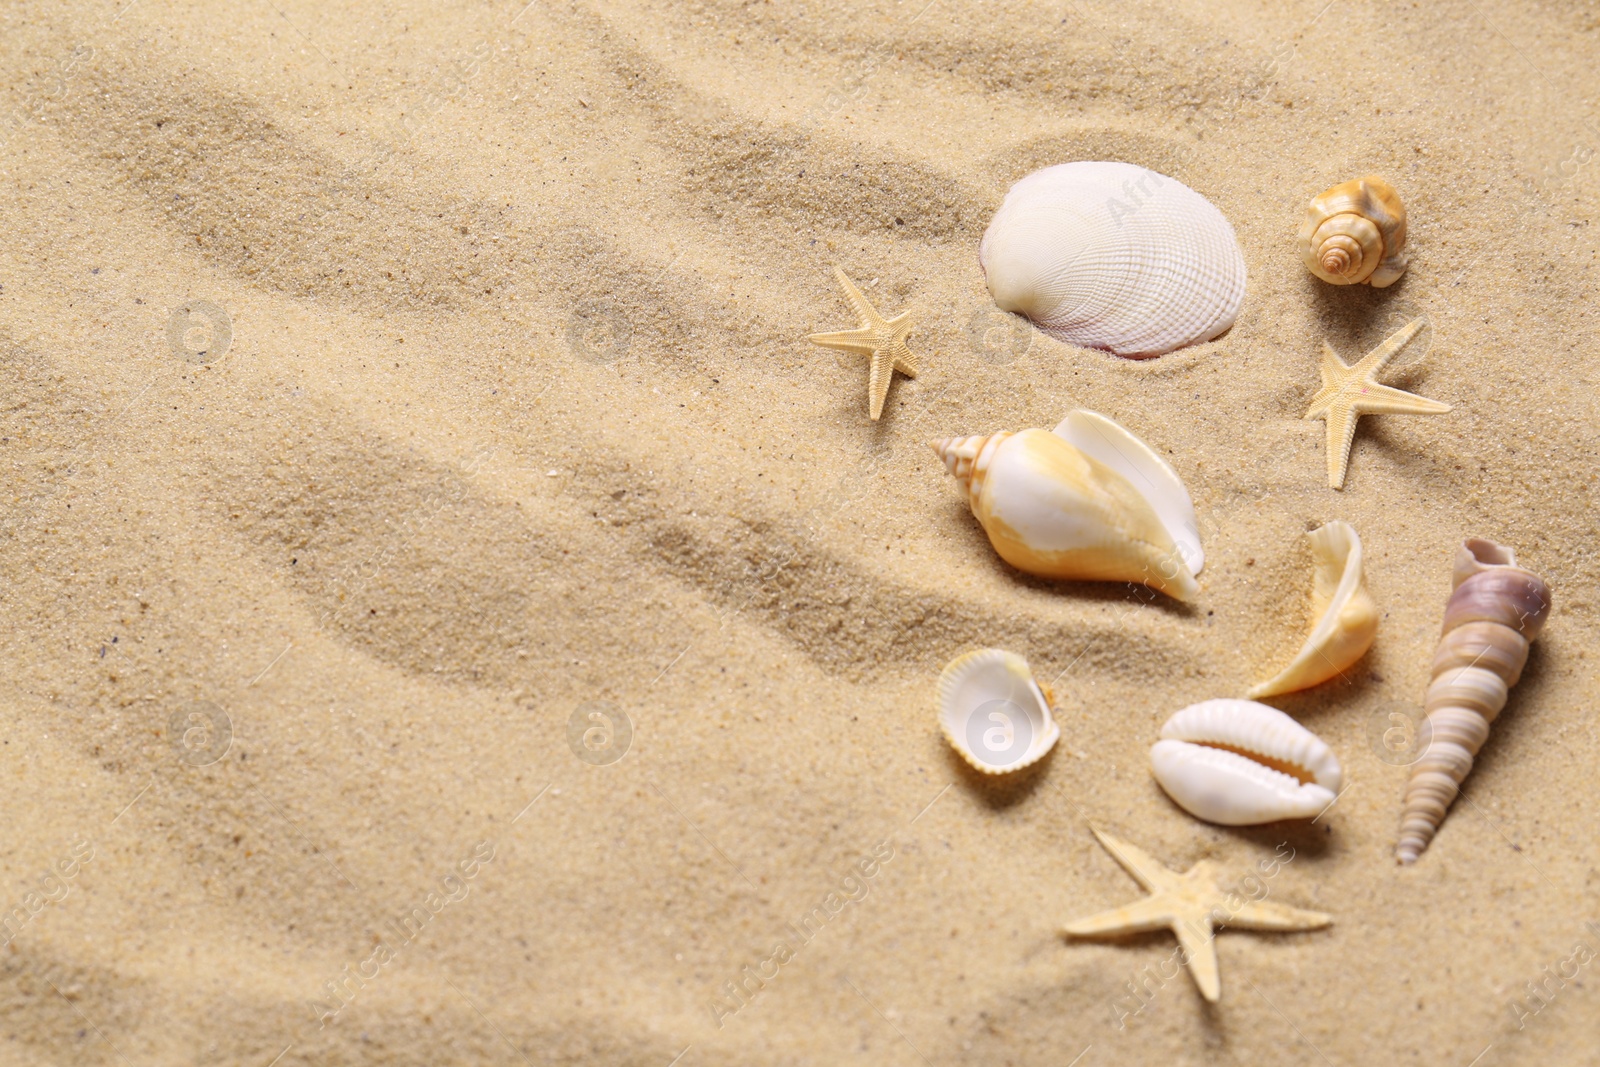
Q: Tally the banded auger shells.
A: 1